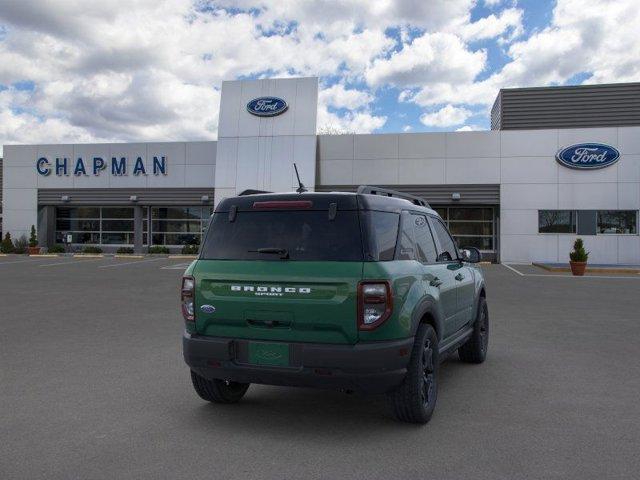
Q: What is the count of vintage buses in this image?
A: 0